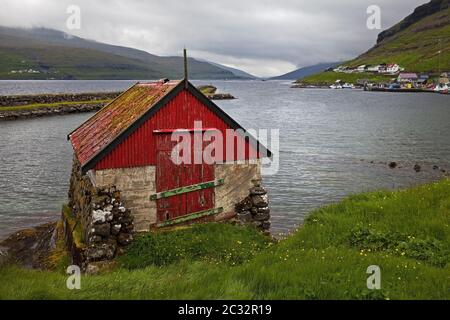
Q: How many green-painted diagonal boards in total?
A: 2